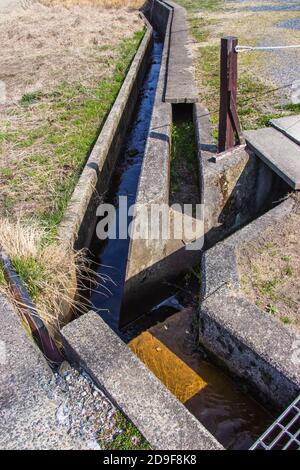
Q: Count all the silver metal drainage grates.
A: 1